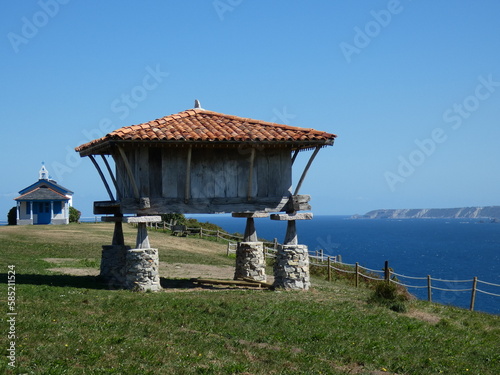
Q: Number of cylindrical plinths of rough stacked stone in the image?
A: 4